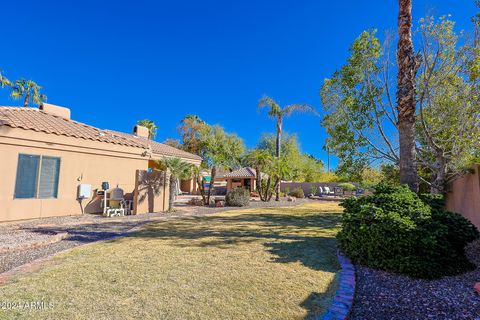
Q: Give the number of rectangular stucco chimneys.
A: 2